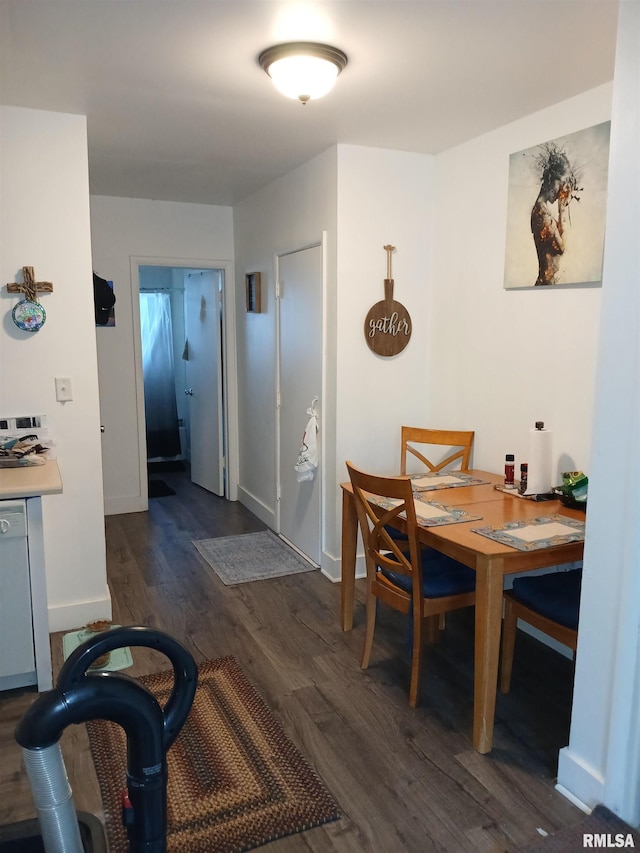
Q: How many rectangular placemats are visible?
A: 3